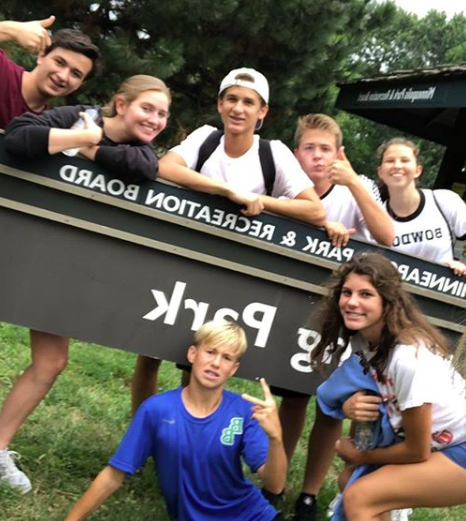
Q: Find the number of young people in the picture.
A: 7